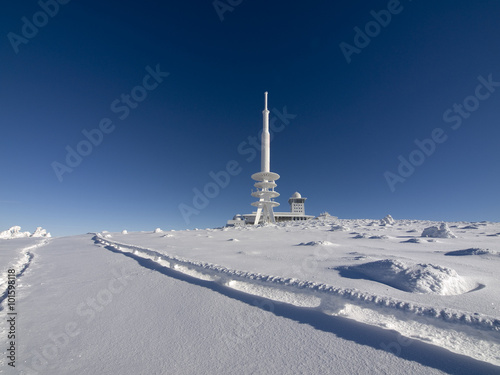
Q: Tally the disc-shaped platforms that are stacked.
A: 4